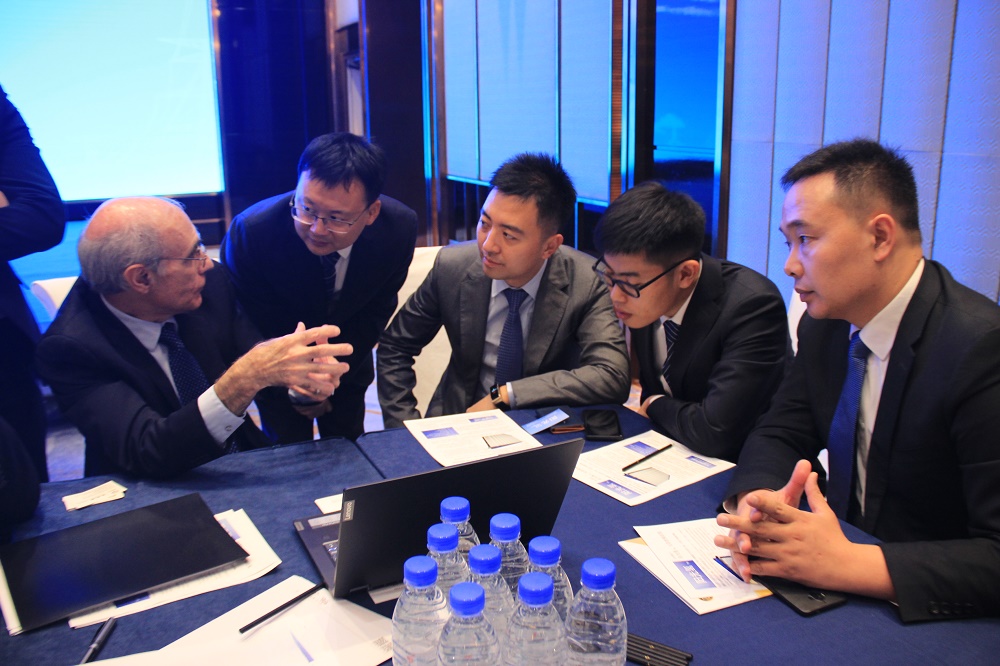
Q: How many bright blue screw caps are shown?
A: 9